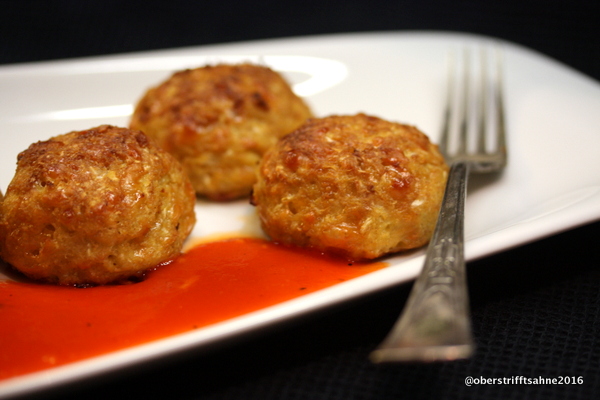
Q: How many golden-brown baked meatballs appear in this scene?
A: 3